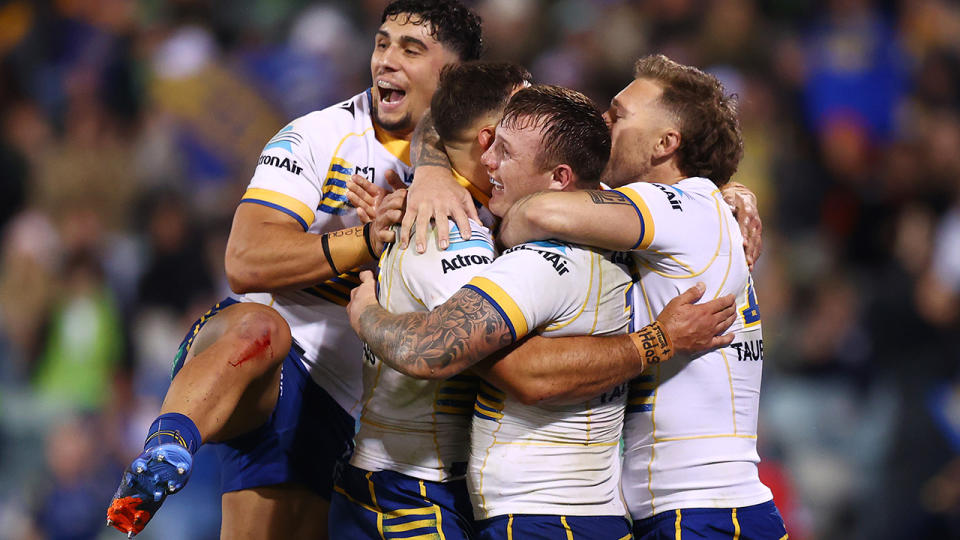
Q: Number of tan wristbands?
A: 2